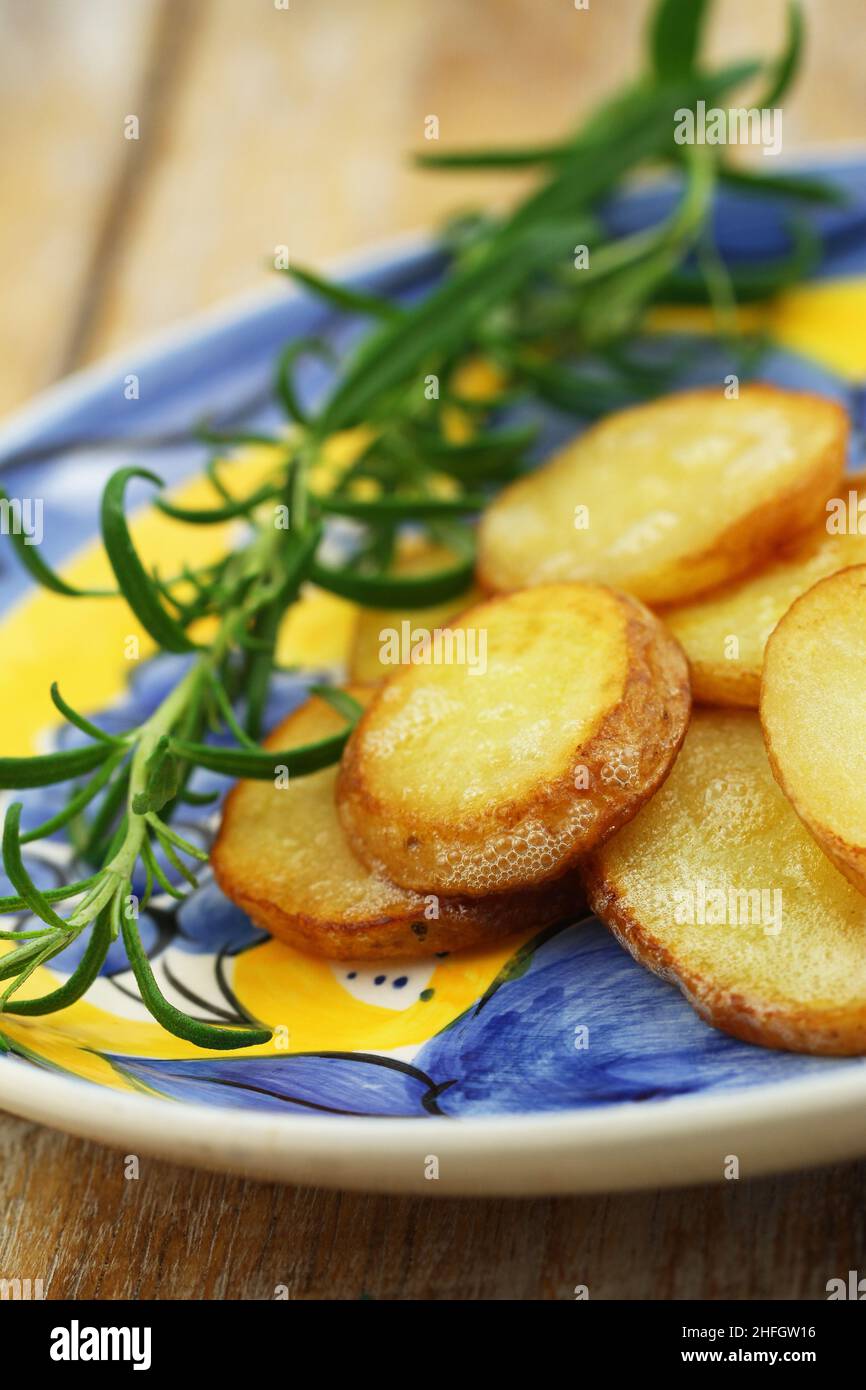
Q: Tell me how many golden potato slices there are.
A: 7